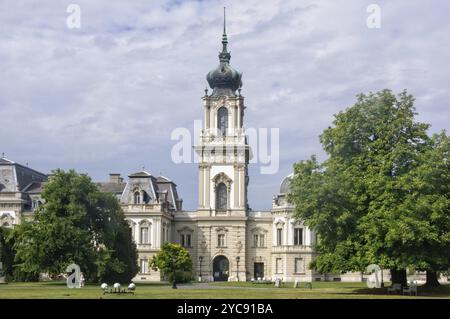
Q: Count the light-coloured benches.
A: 2